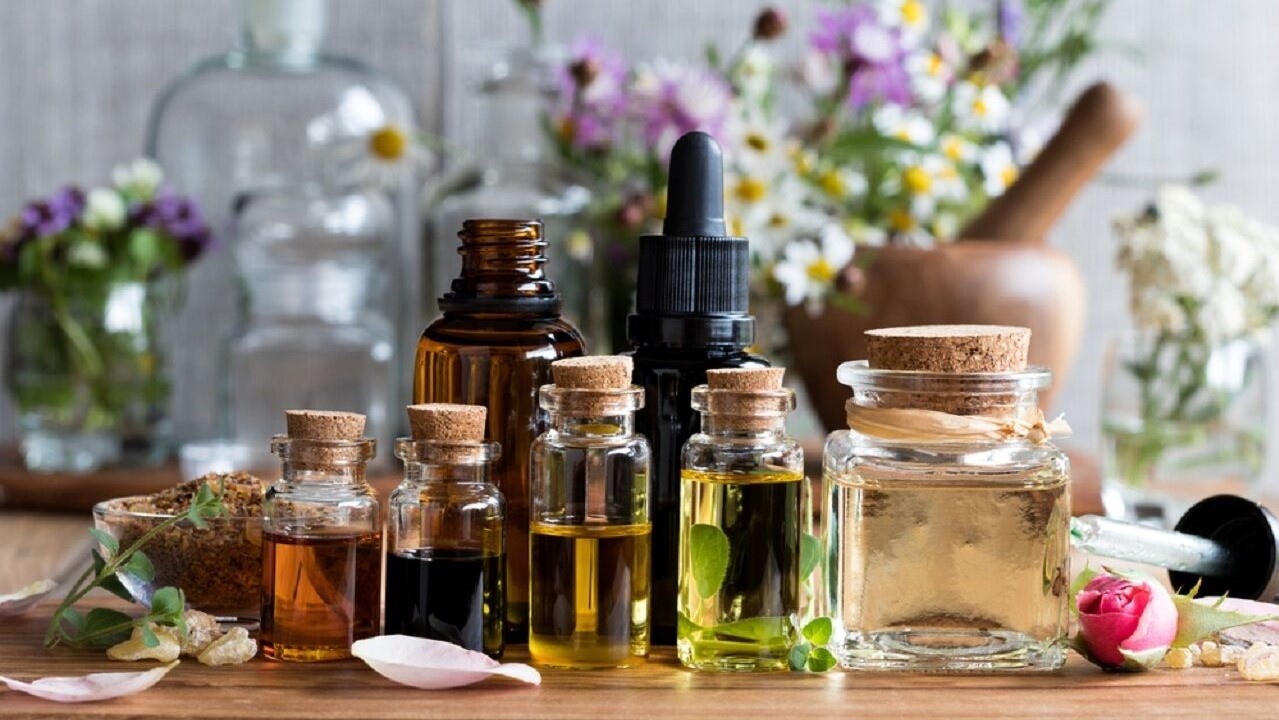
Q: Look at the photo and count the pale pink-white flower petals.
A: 4